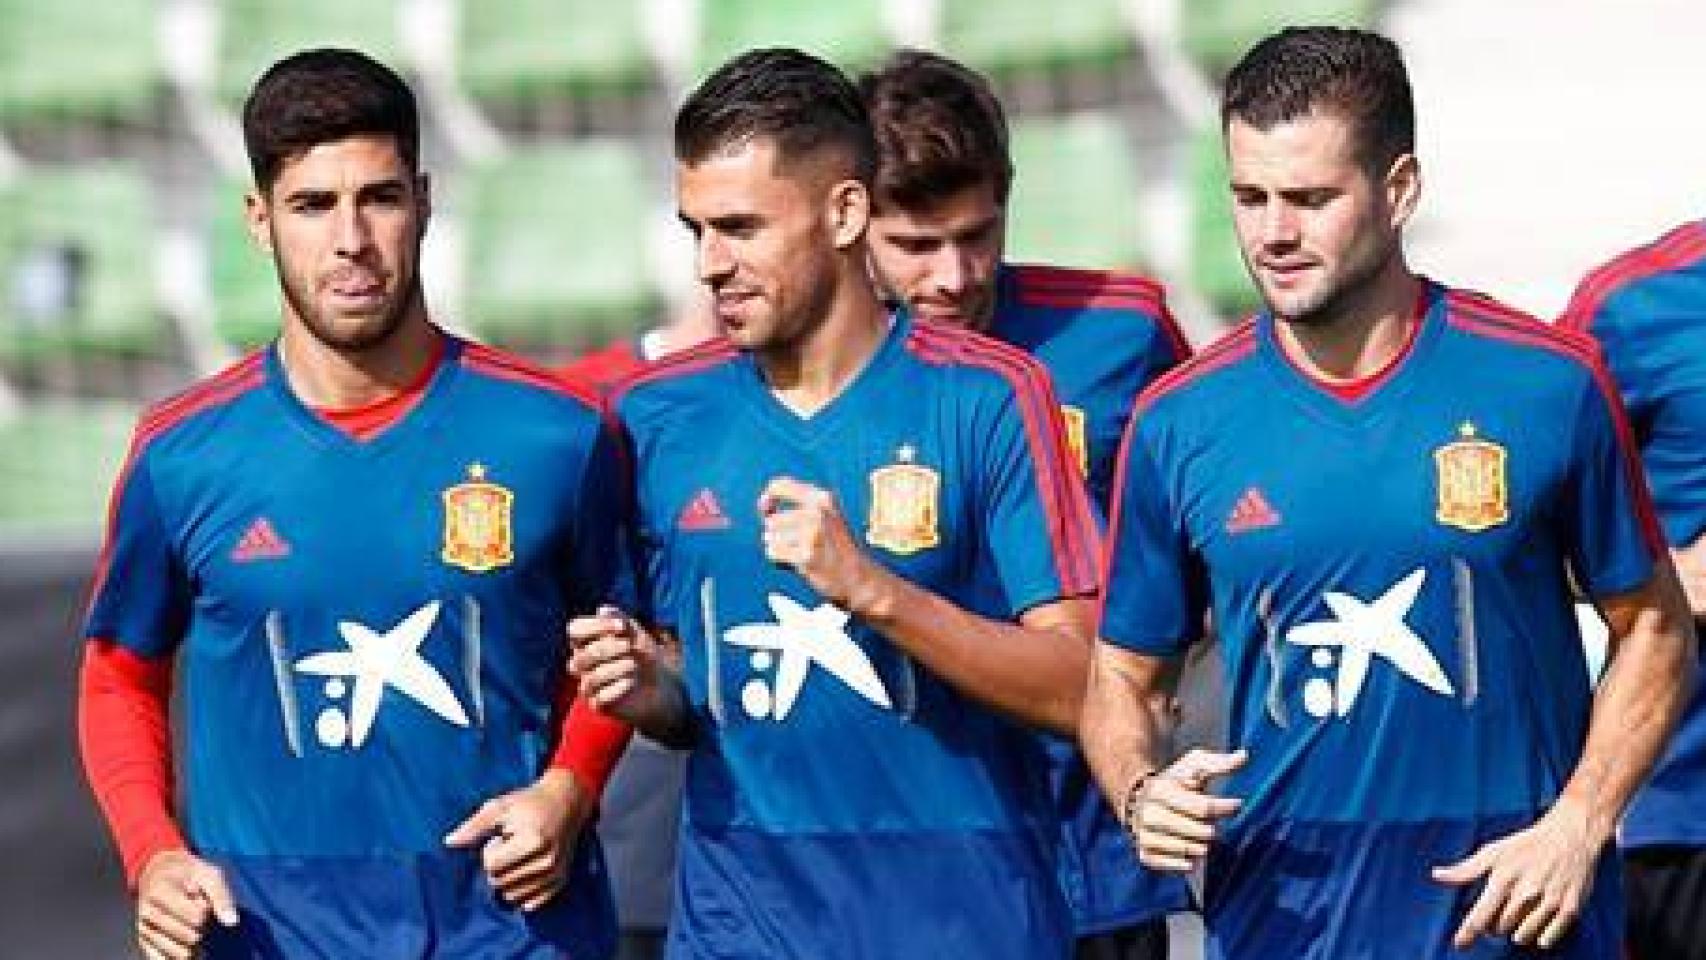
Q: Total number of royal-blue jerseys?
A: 5